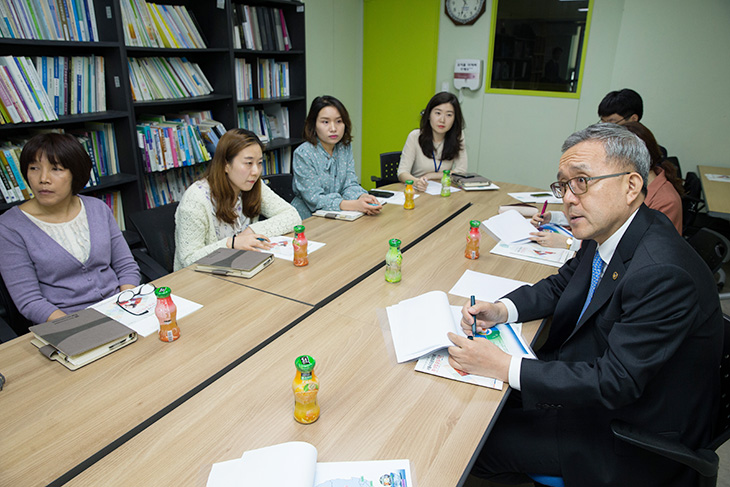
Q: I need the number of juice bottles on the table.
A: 7